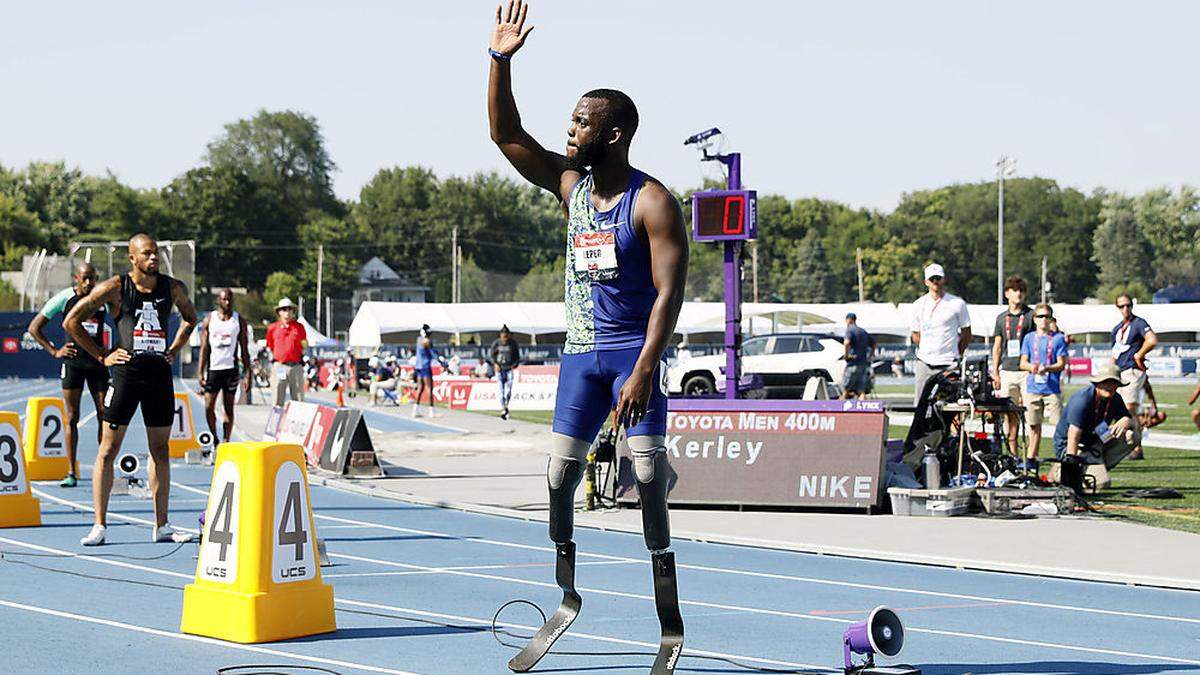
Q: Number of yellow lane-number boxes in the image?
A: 4